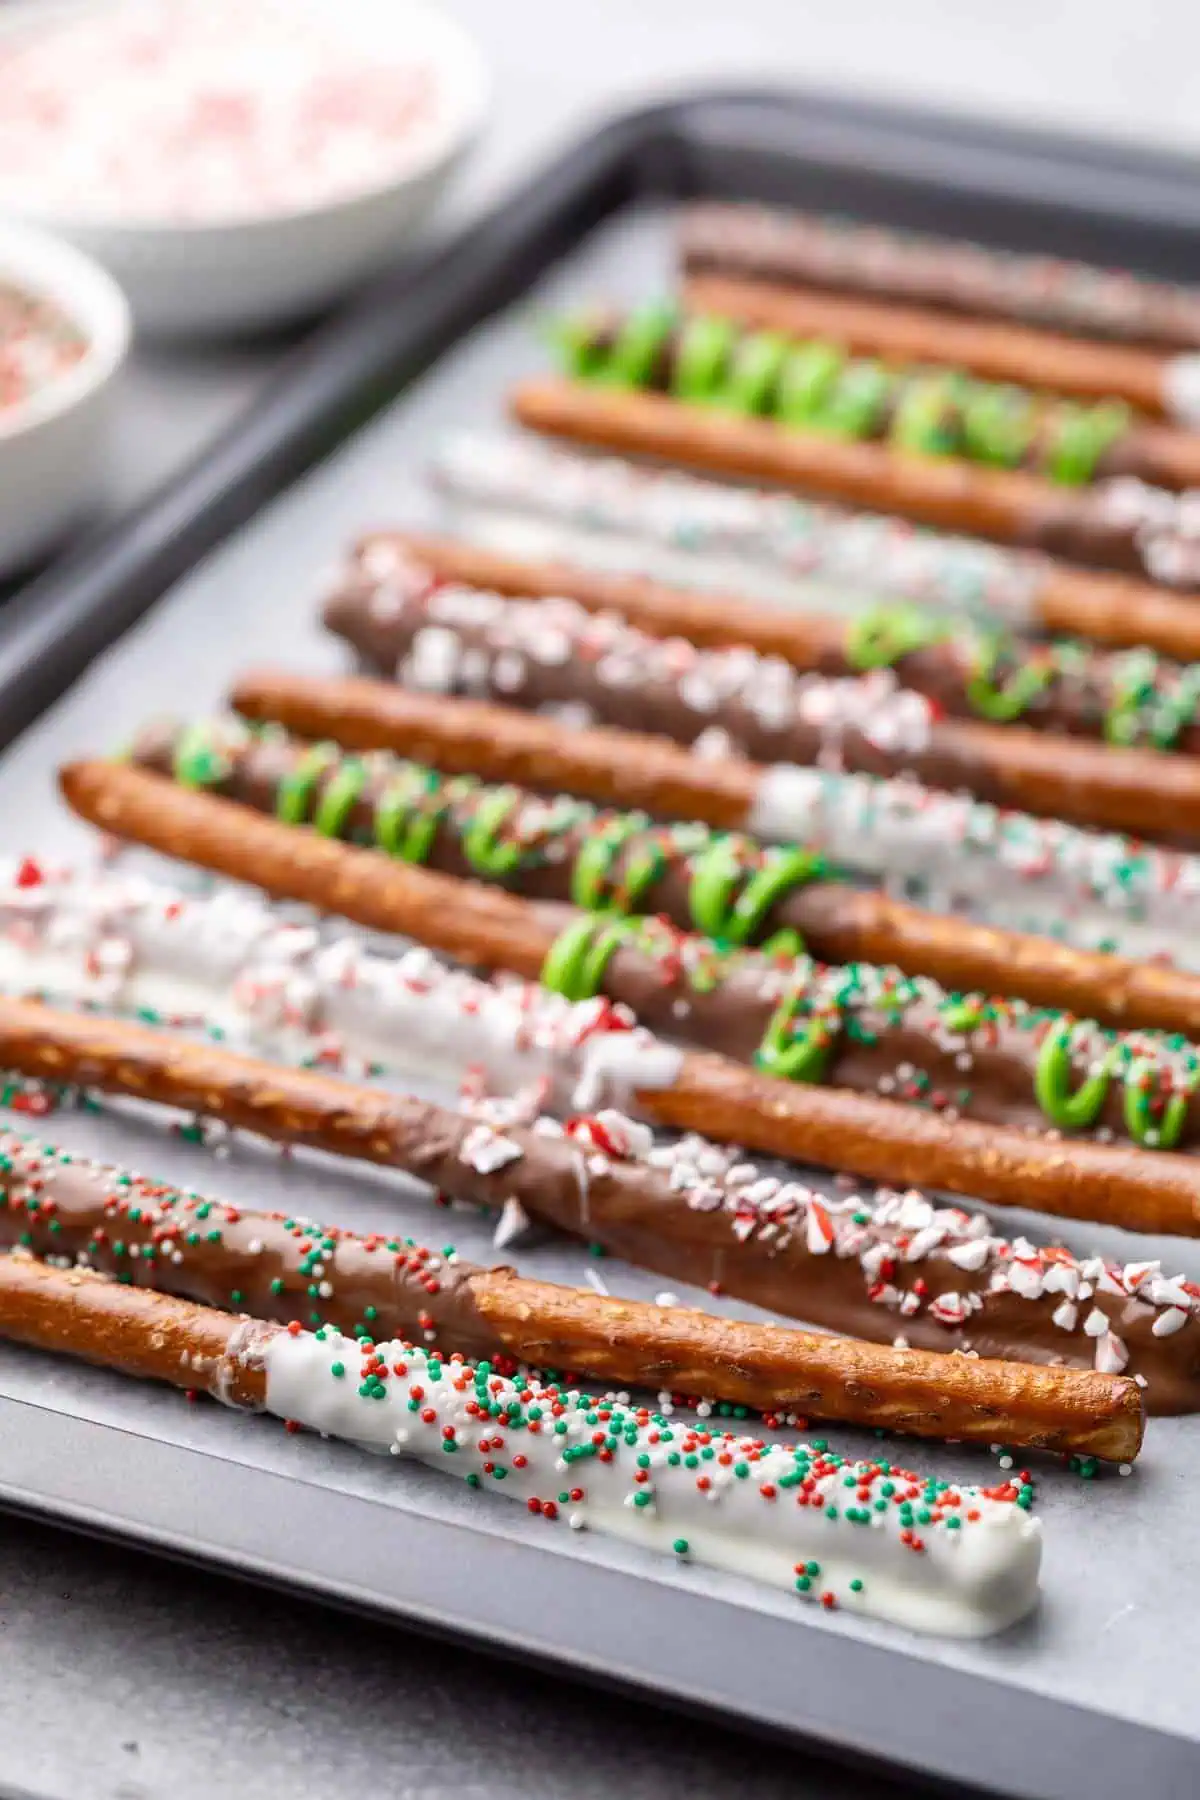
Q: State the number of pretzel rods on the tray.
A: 14